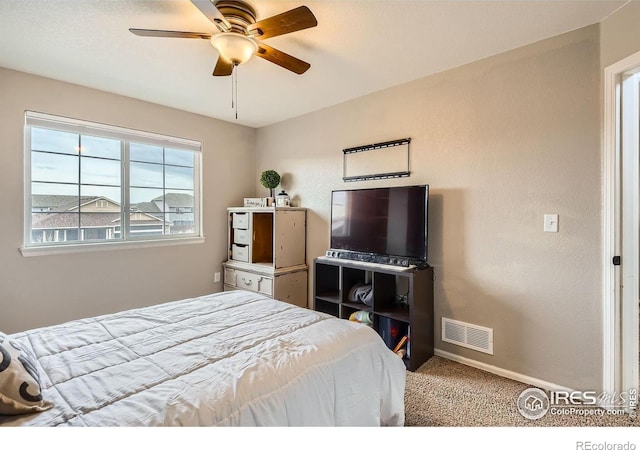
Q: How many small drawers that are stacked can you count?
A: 3